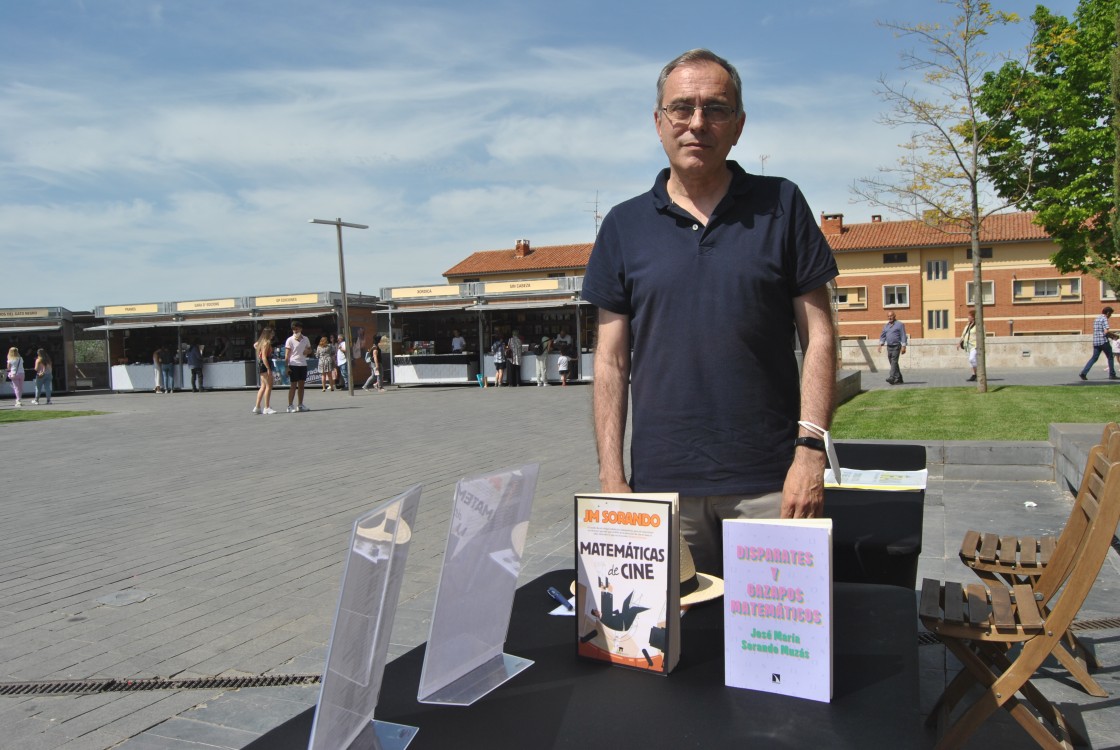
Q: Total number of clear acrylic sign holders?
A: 2